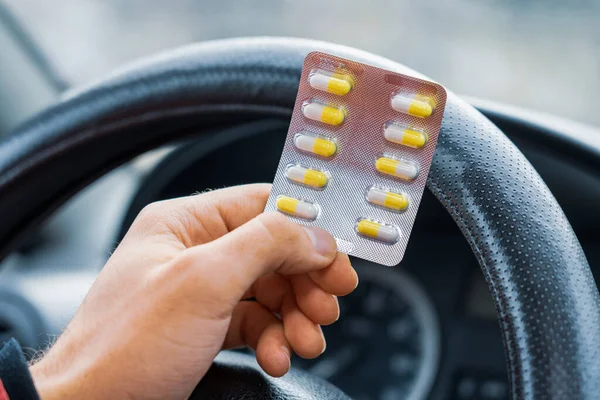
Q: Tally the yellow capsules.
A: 10